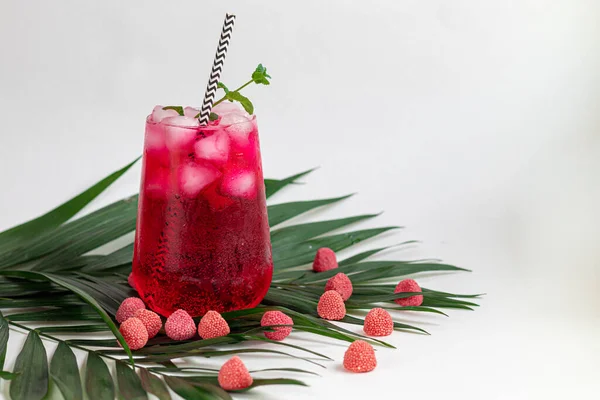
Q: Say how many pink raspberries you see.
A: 13